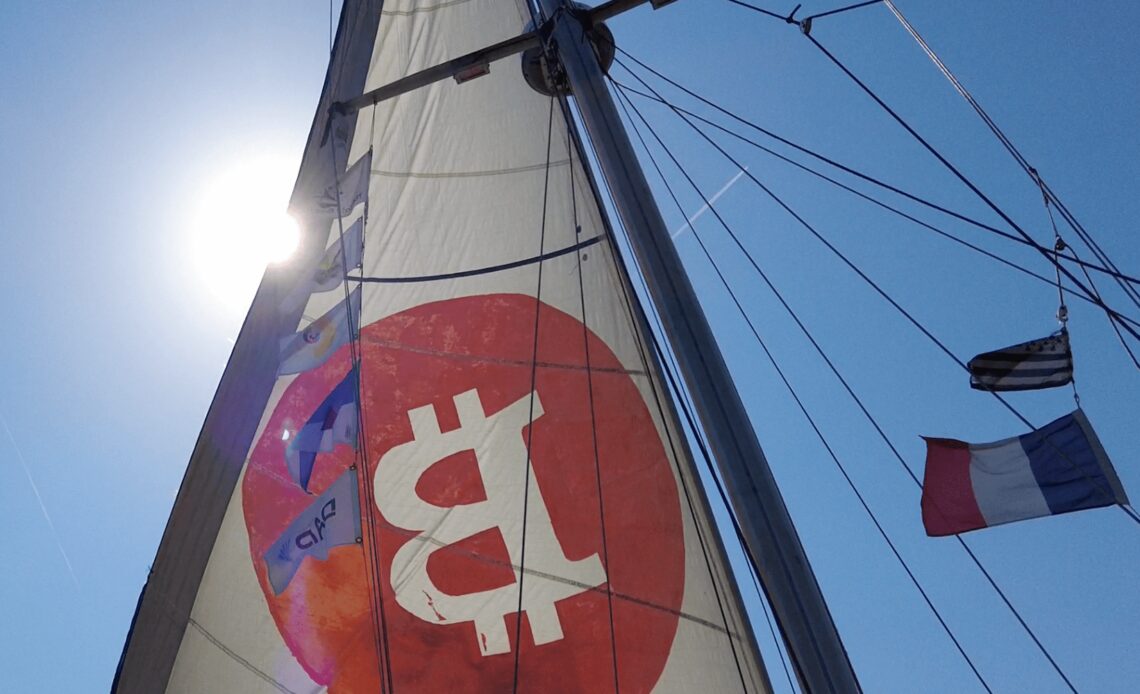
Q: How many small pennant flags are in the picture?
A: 5